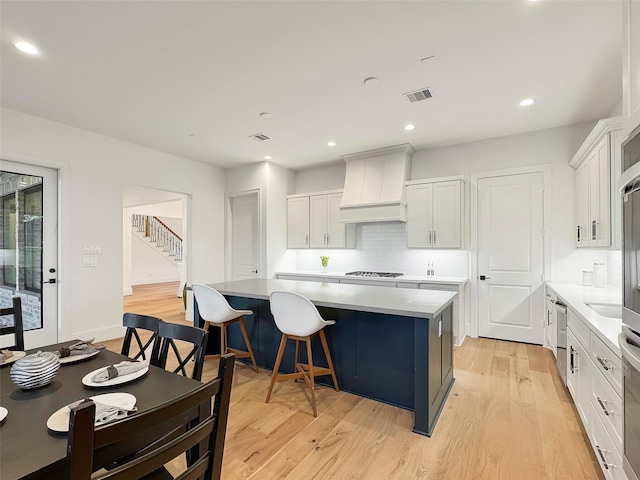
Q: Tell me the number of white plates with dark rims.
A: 5